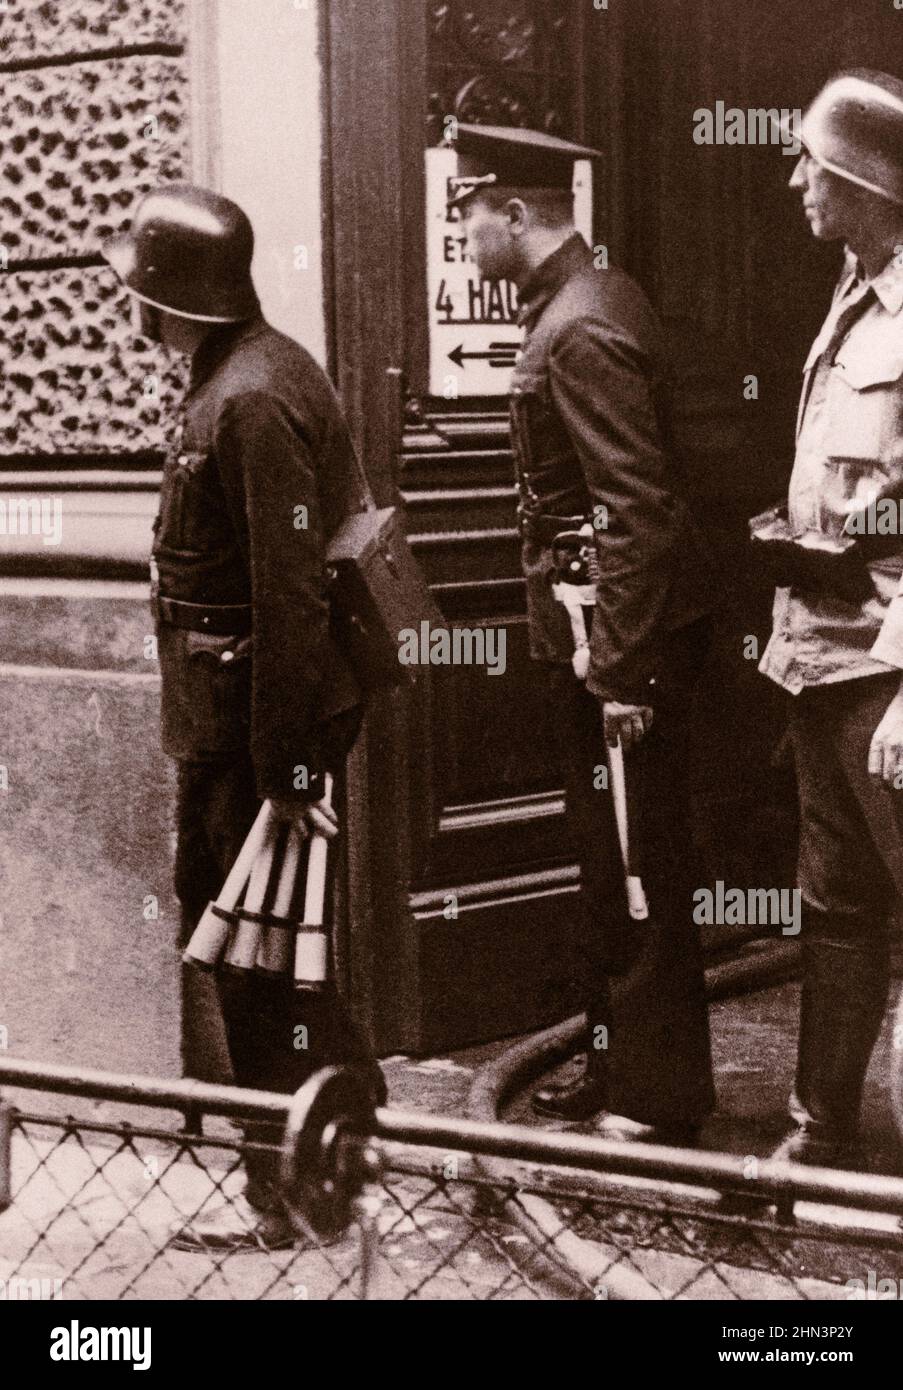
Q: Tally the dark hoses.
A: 1